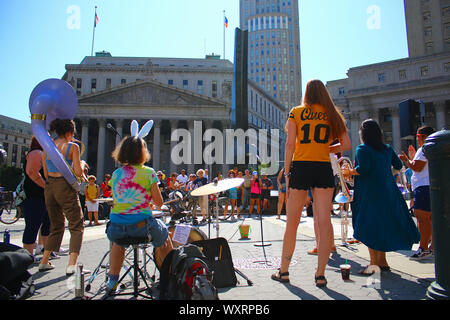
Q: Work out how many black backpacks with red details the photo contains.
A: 1